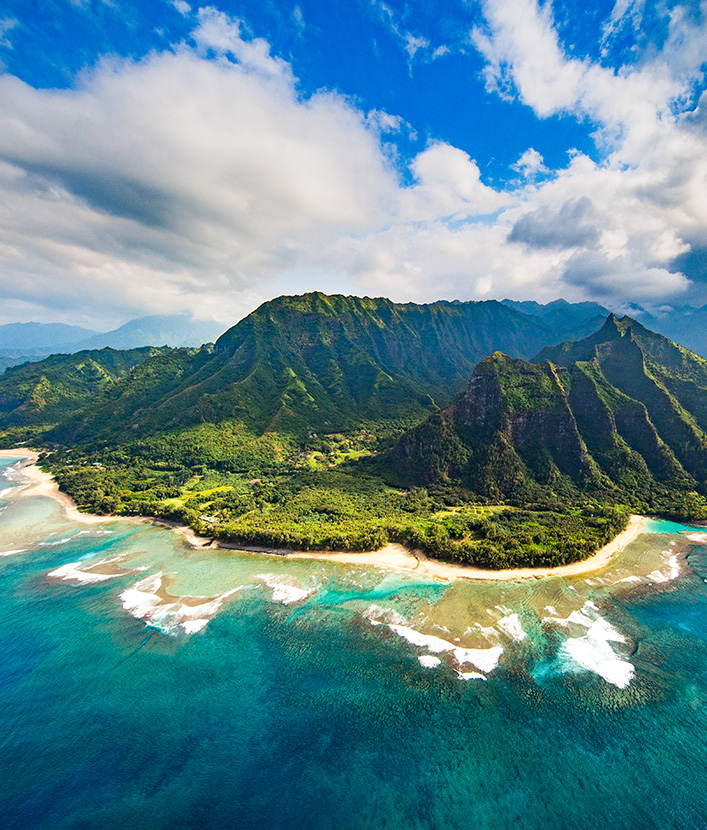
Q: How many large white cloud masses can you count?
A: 2